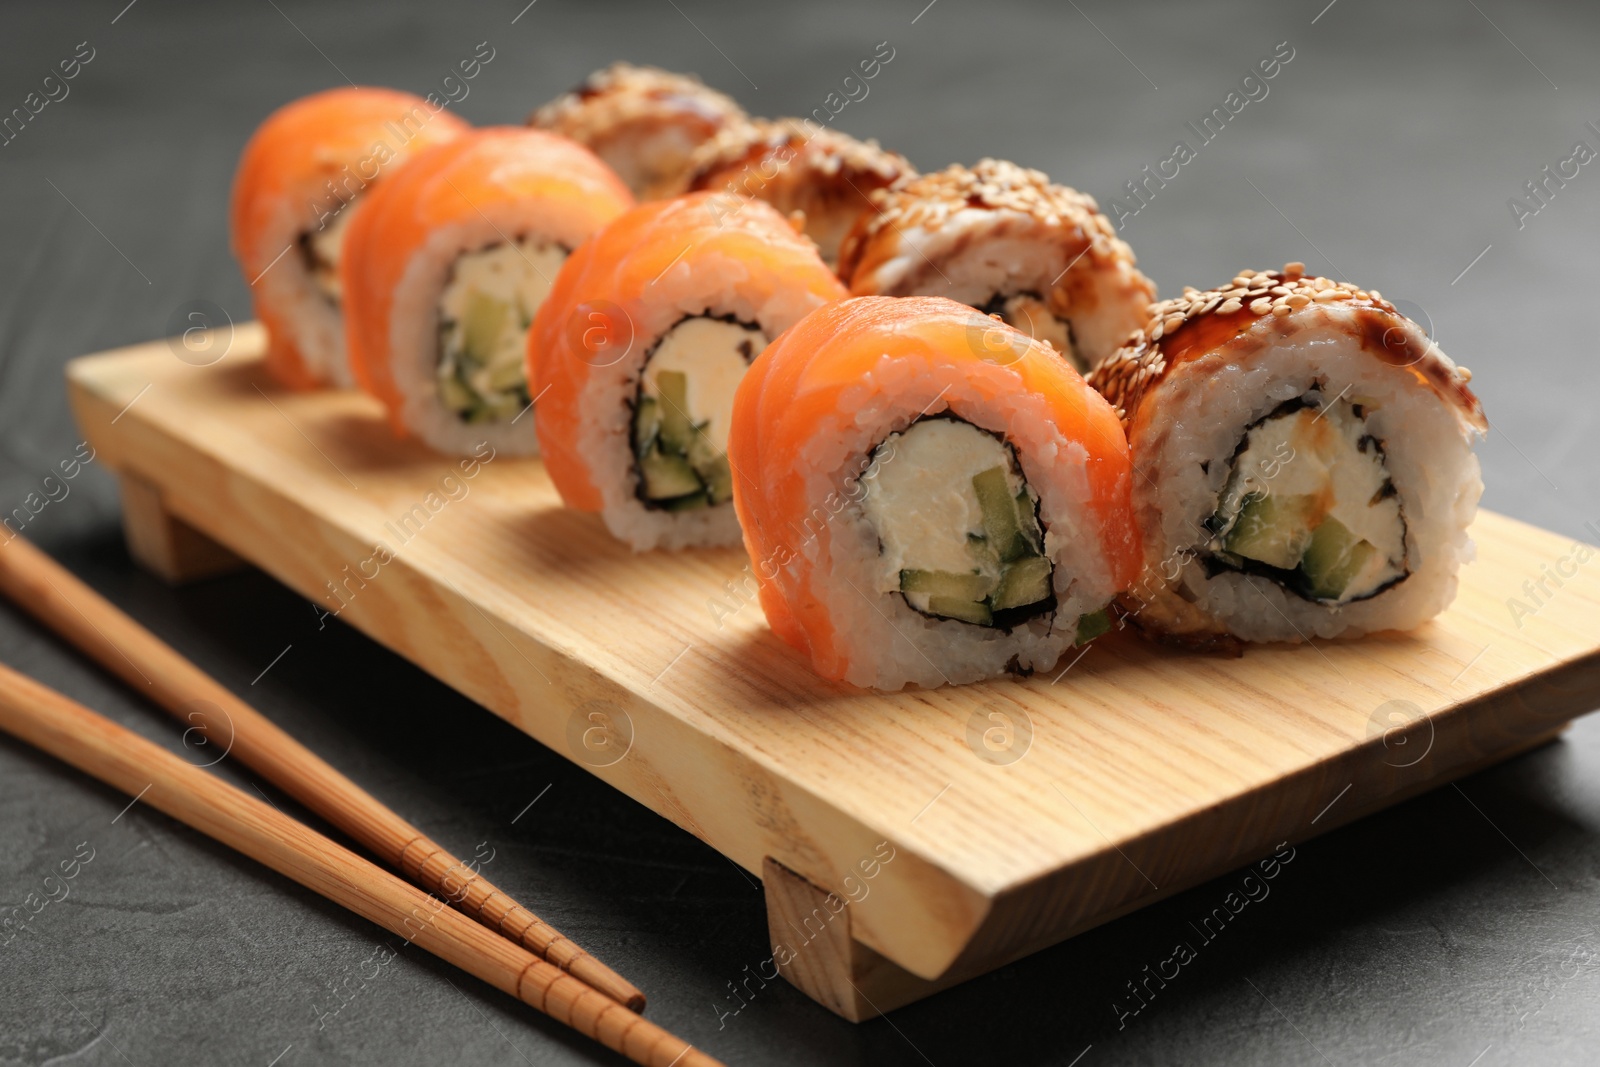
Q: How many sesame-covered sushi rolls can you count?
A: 4